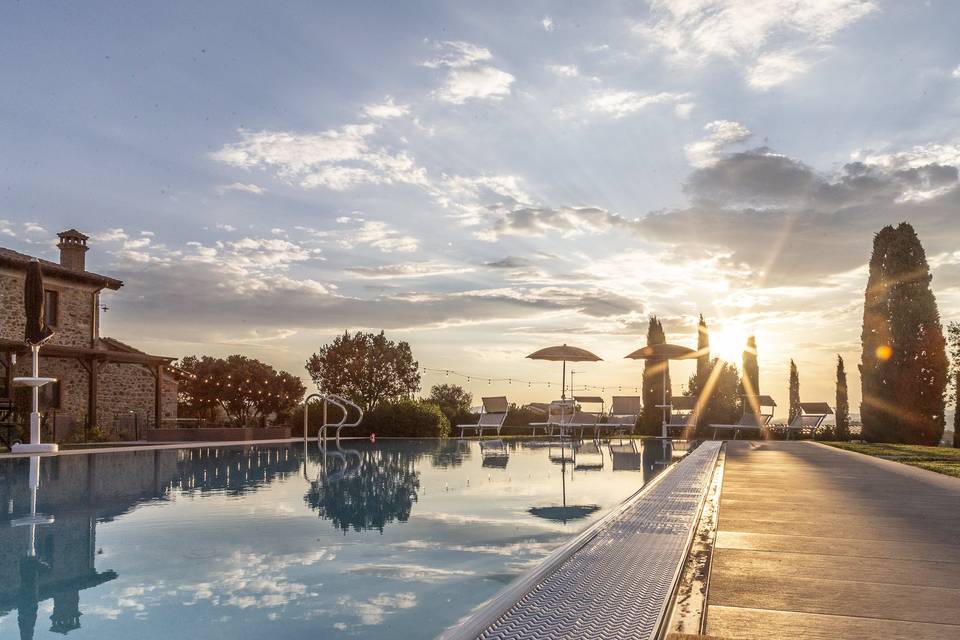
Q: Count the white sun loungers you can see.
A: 7